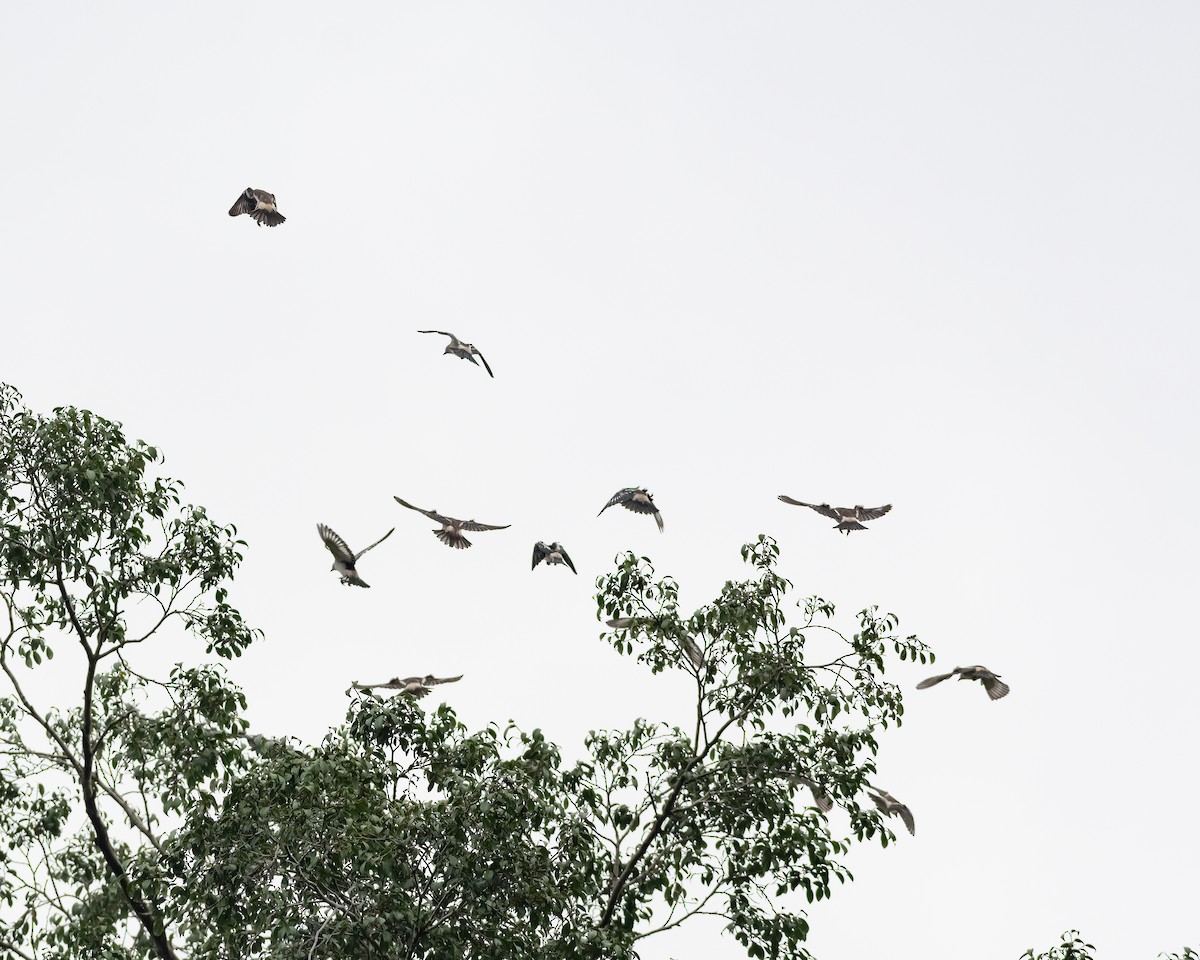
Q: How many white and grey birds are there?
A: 12